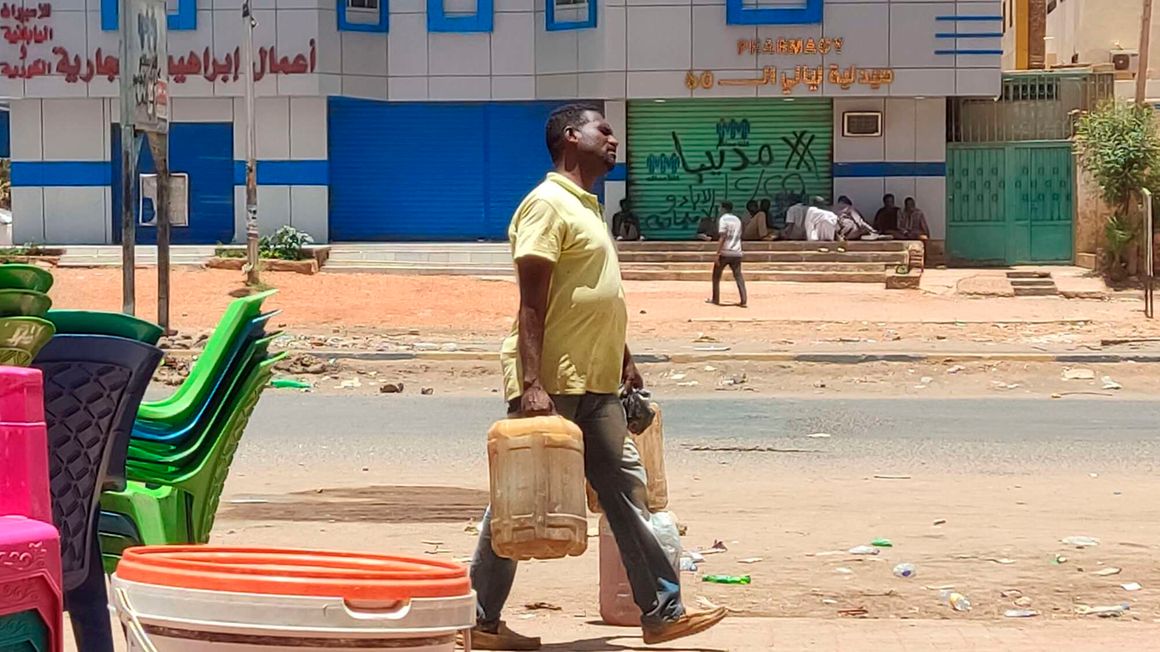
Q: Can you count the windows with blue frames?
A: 5